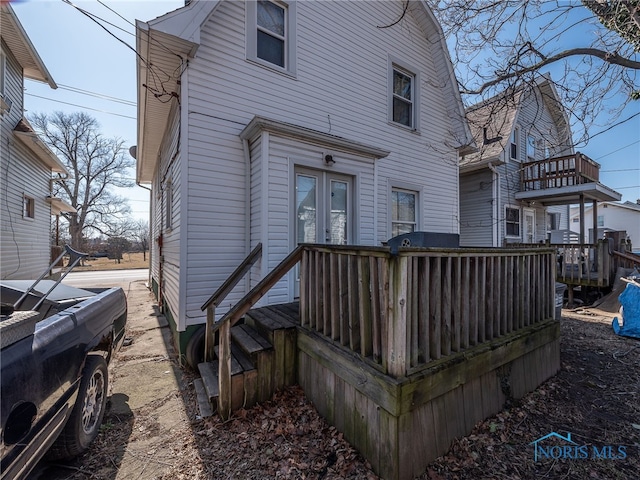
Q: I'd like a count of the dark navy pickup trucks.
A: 1